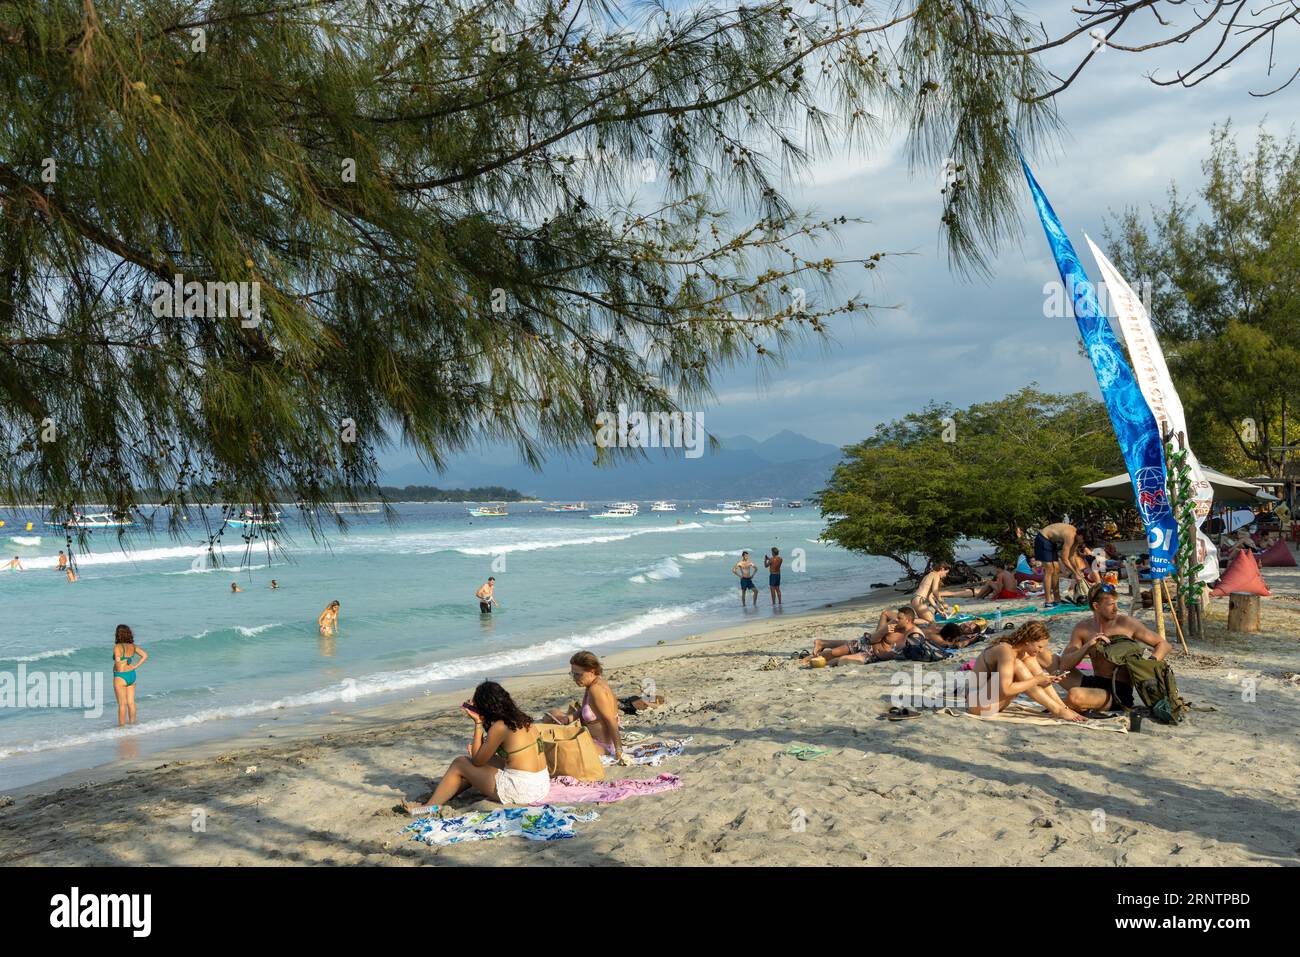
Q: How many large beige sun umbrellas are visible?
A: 1